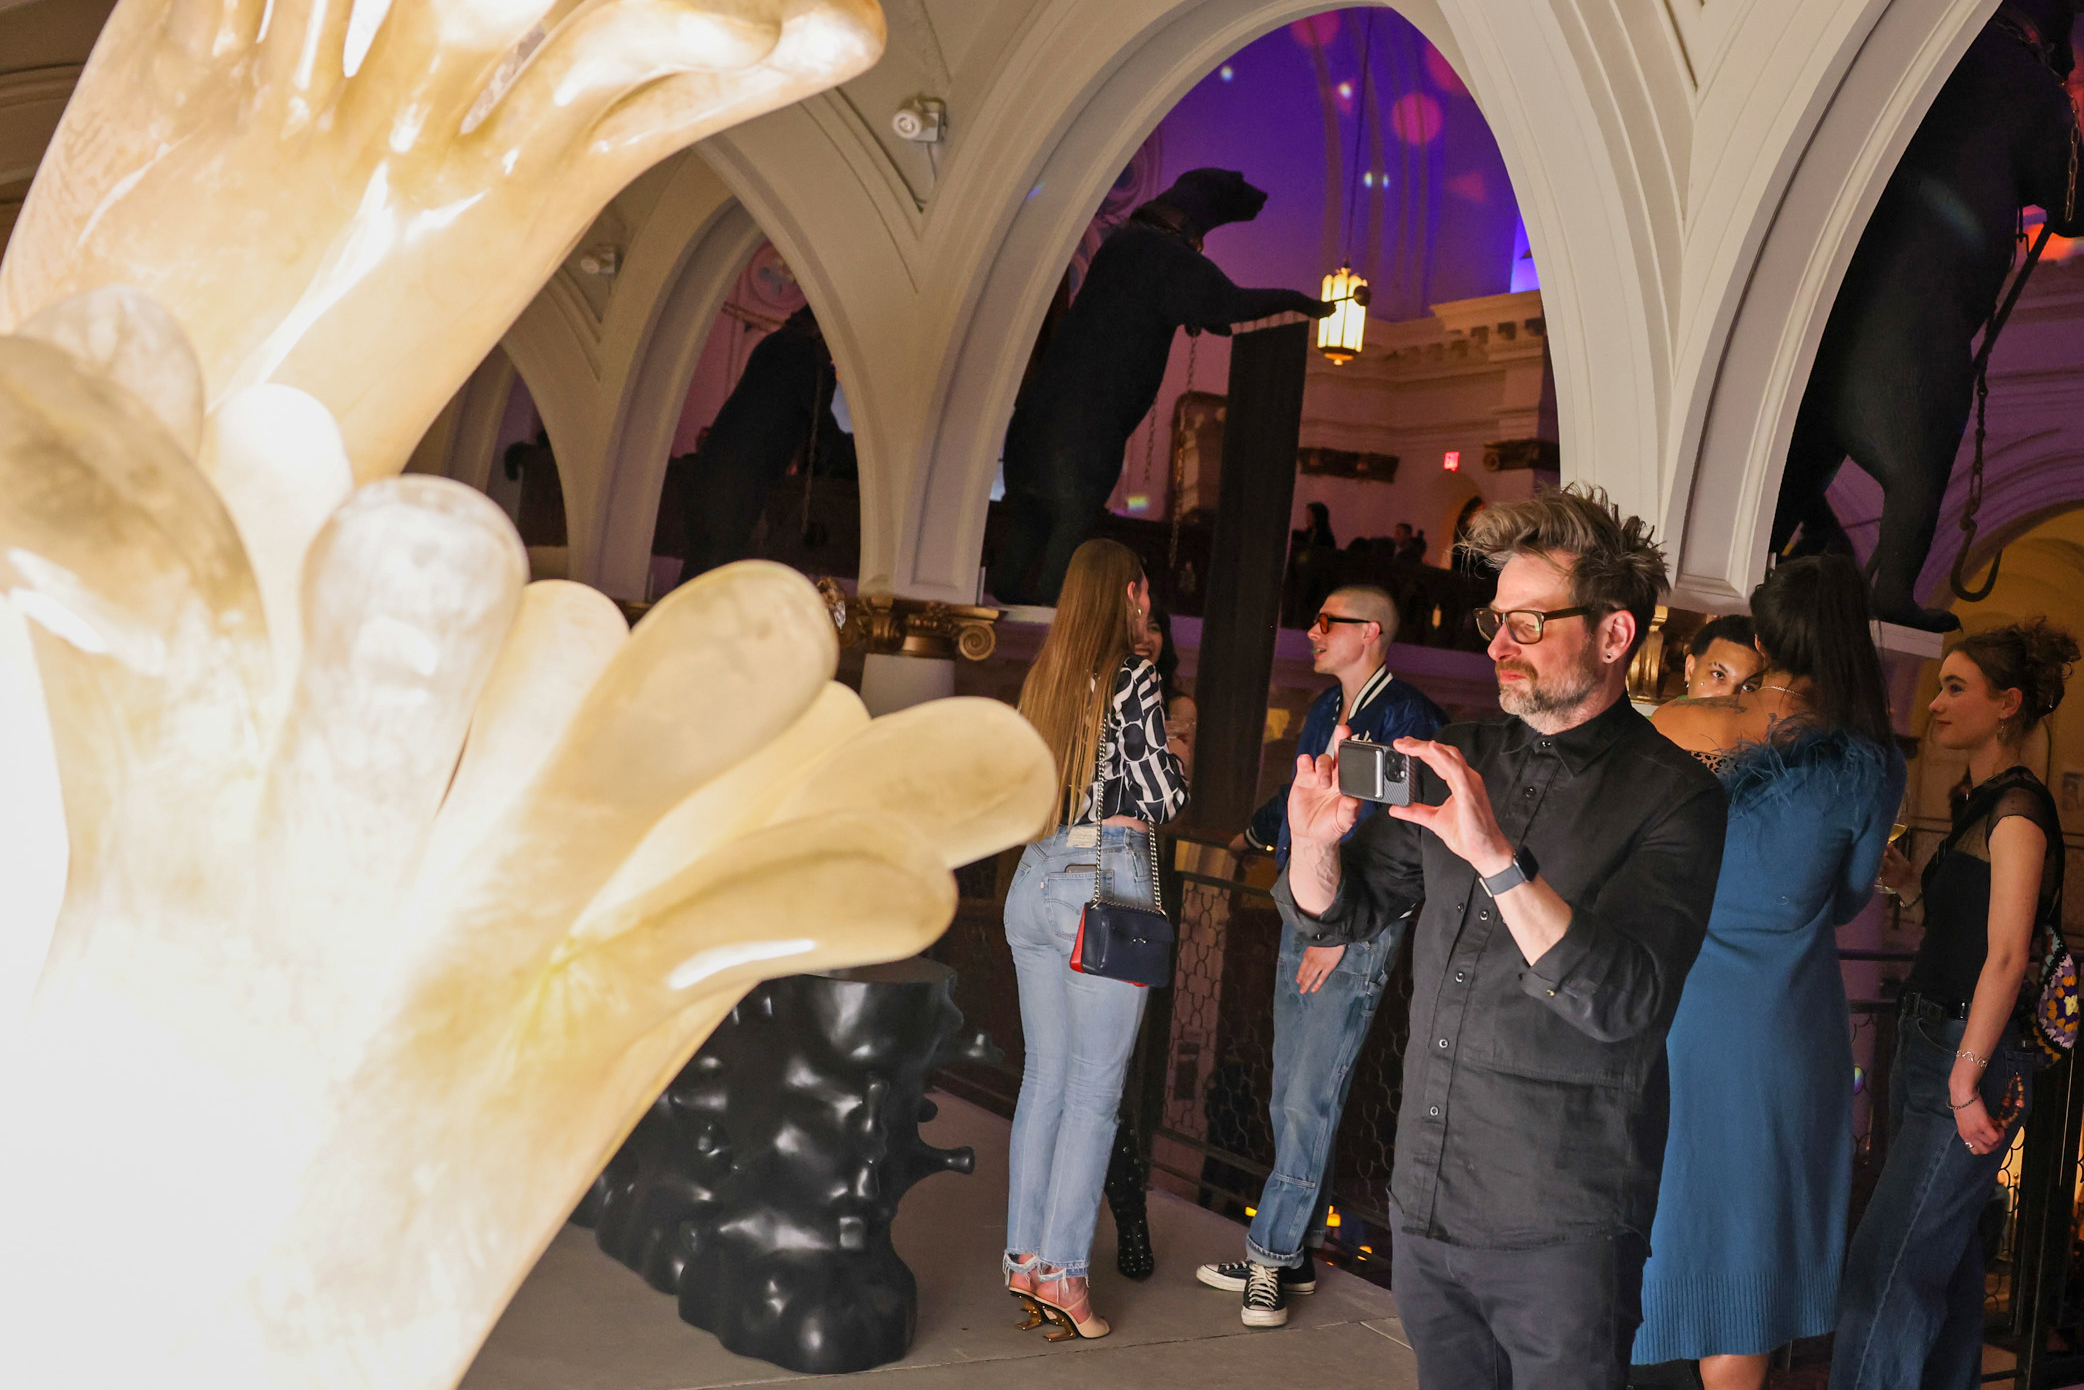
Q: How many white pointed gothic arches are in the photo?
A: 4